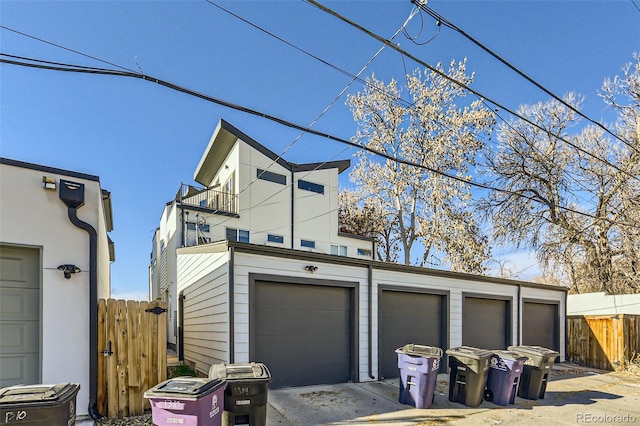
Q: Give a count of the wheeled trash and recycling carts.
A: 7